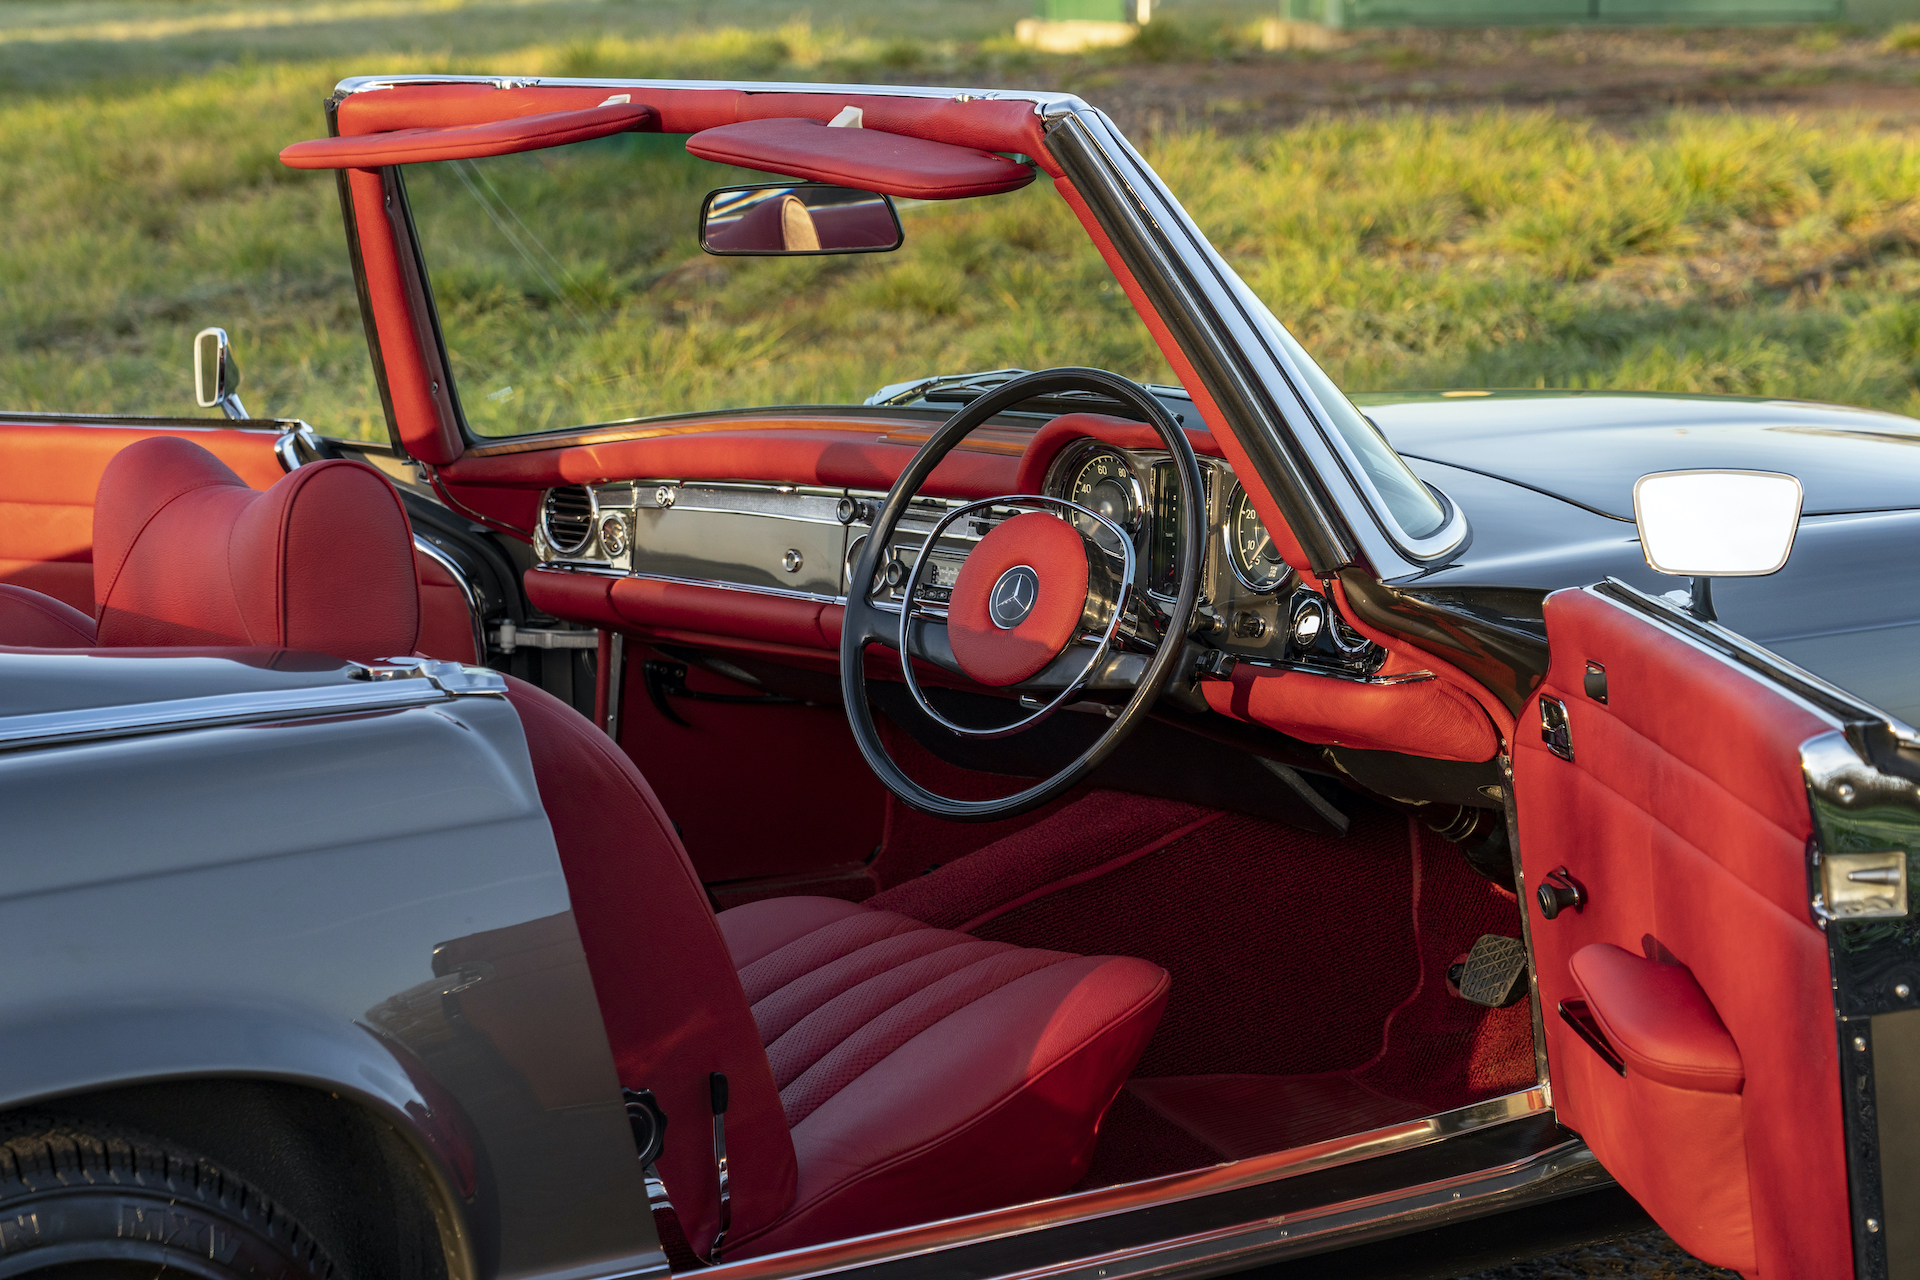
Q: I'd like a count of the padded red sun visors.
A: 2